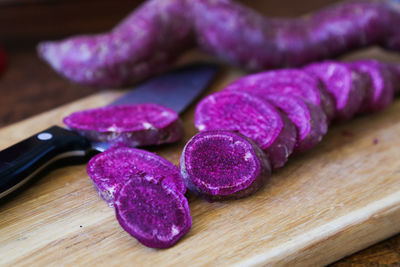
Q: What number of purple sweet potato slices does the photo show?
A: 9